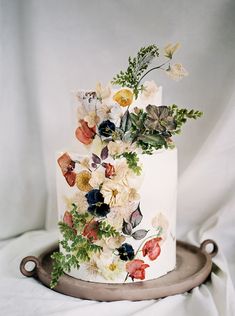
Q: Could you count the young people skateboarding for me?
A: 0